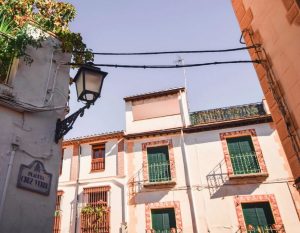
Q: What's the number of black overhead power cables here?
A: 2